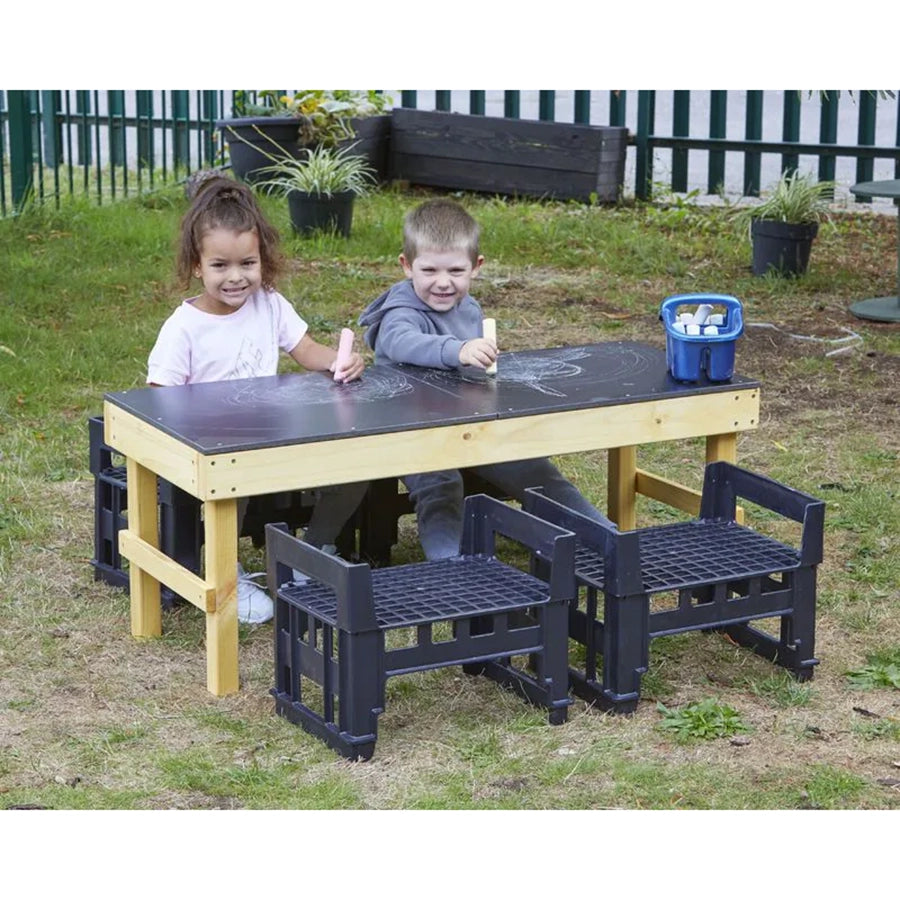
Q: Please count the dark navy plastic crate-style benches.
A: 4